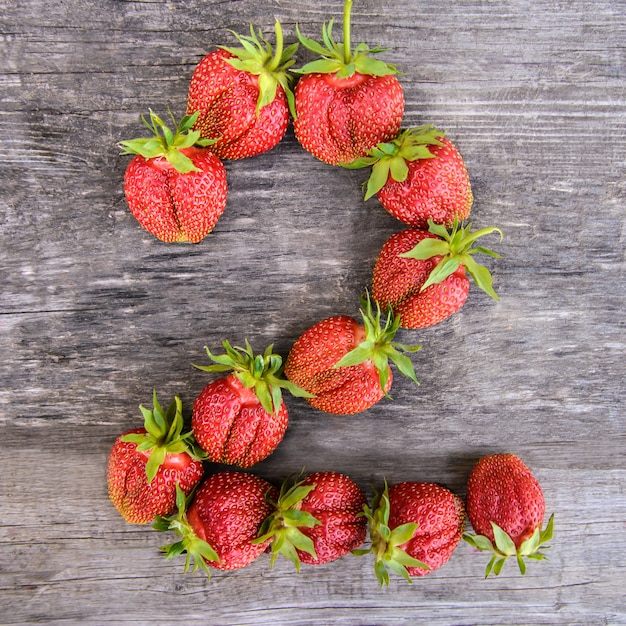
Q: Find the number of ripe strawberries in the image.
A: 12